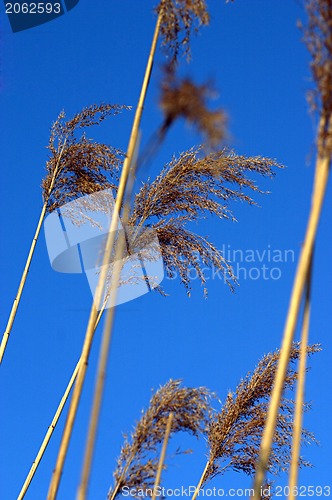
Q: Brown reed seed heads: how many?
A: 7